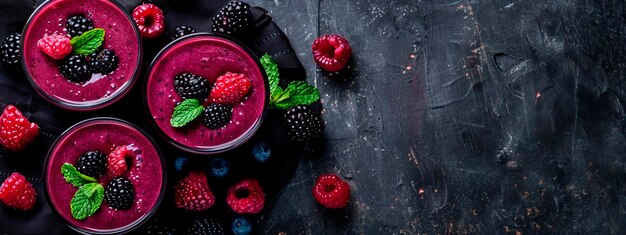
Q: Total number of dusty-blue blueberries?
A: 4